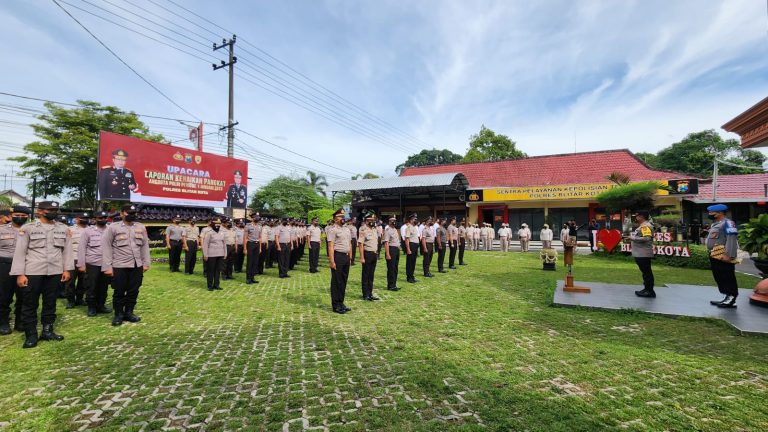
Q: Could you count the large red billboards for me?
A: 1